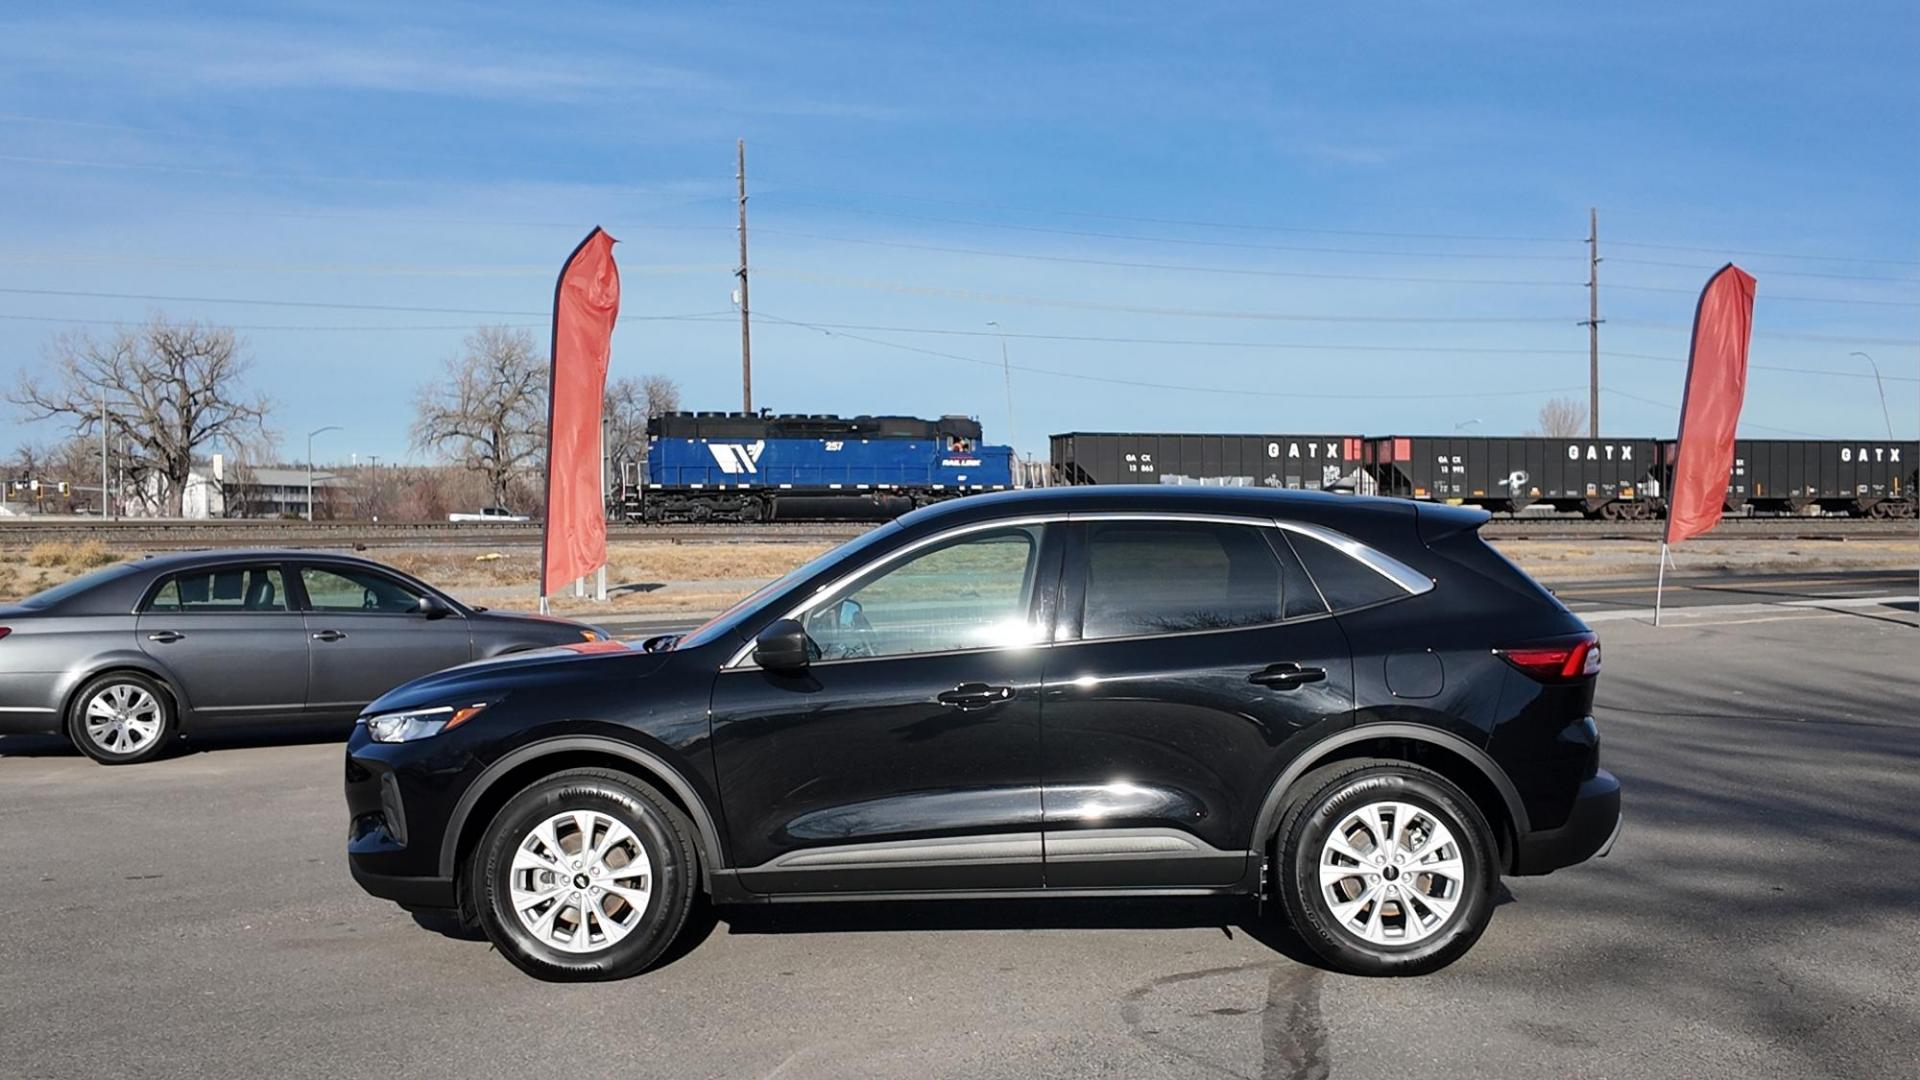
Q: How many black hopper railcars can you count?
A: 3